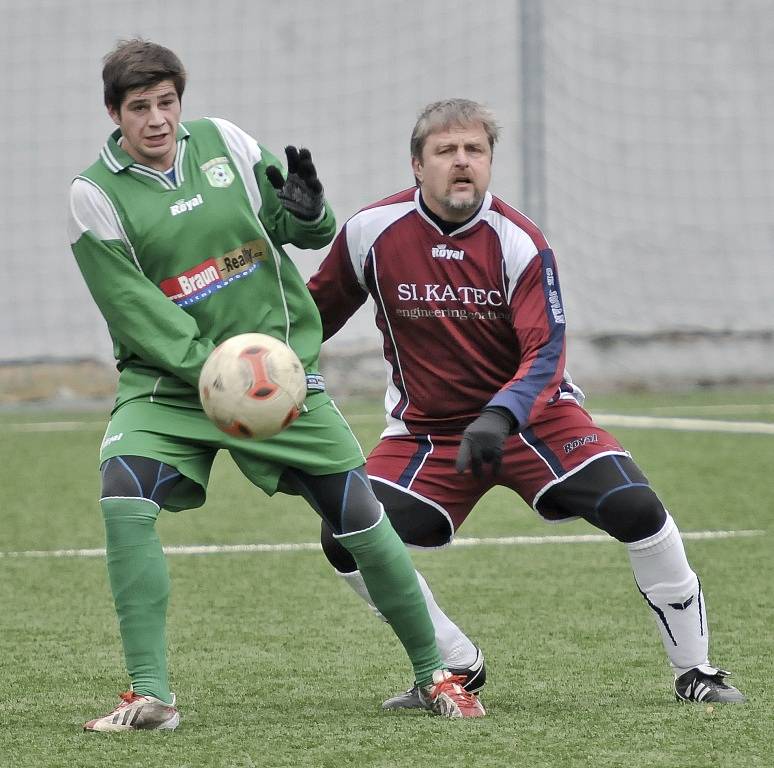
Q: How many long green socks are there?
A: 2